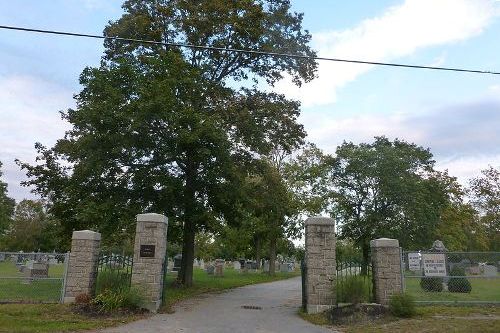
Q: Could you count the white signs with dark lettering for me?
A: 2